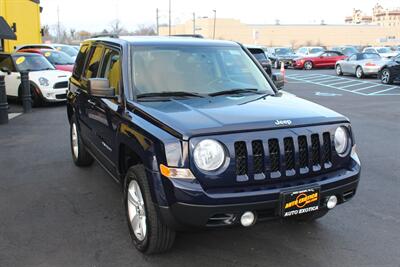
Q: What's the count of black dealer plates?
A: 1